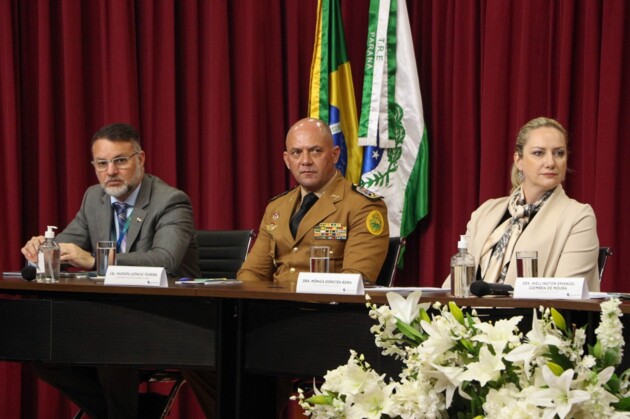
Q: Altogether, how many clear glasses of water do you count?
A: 3